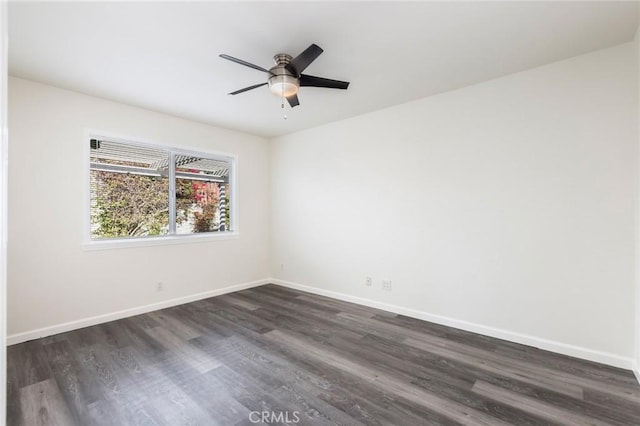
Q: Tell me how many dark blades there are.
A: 5